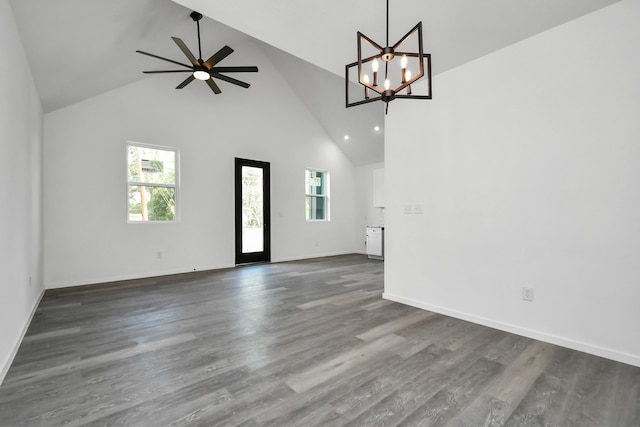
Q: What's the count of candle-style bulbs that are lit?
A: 5